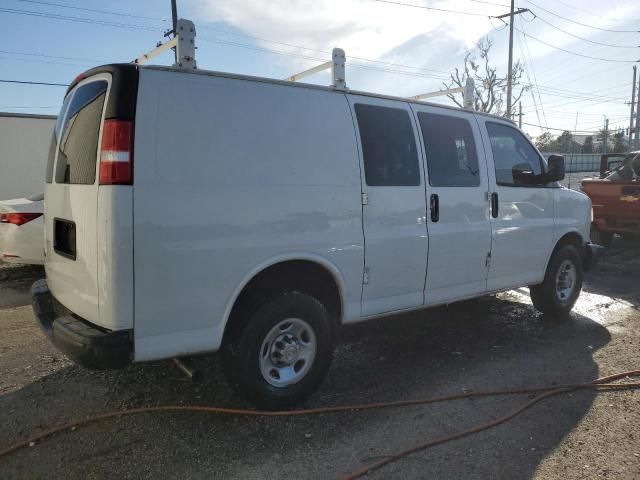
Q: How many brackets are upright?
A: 3